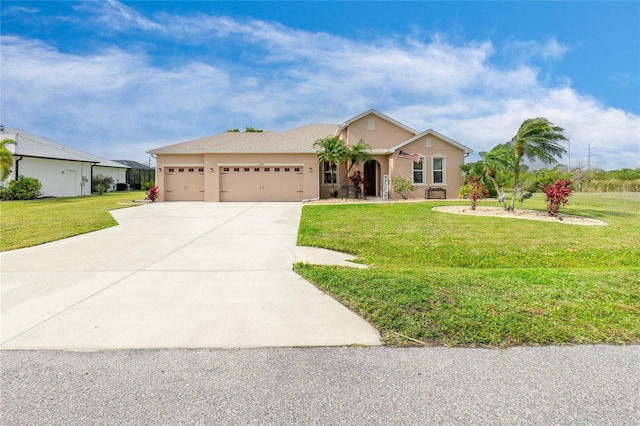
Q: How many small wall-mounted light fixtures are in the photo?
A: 3